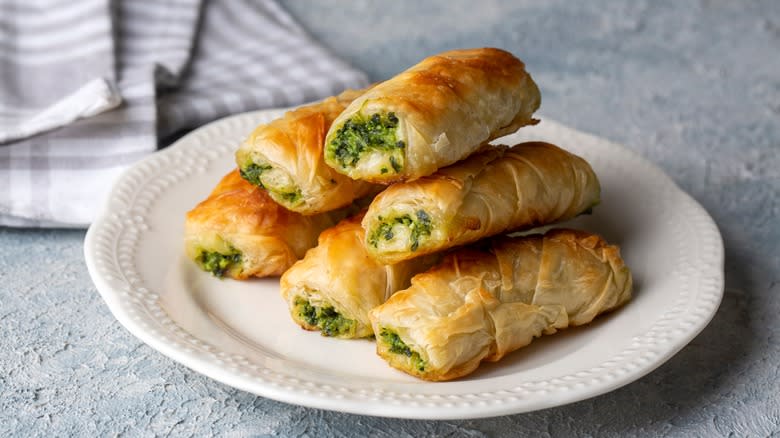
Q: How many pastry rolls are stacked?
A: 6